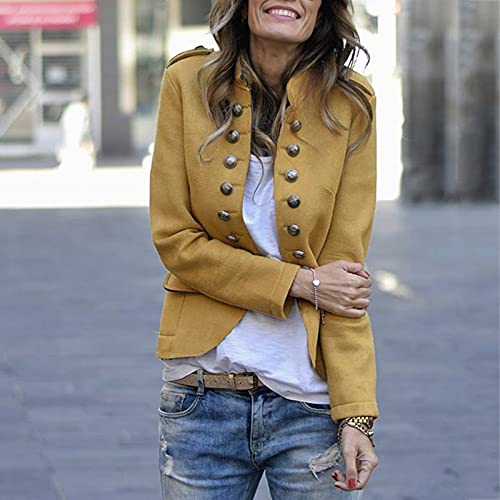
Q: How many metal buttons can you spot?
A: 12